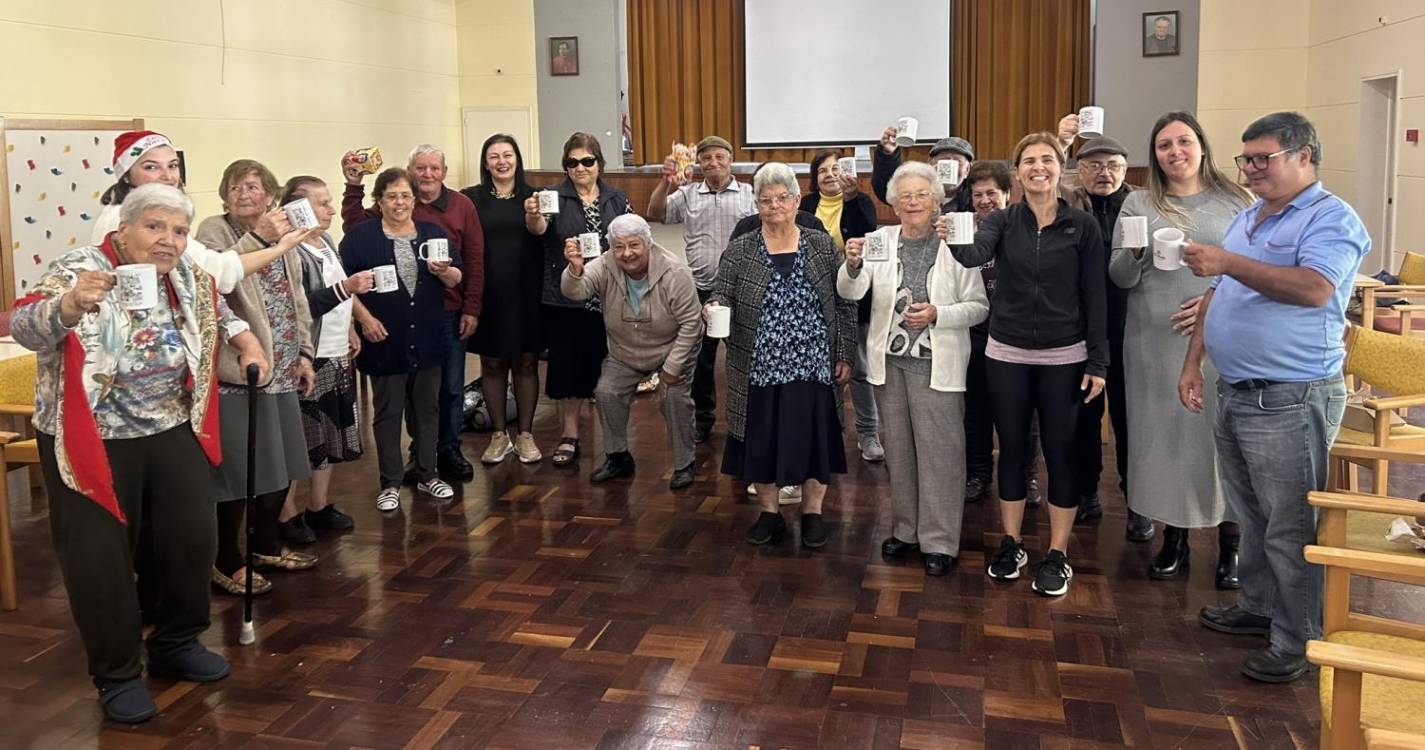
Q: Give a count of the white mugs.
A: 15